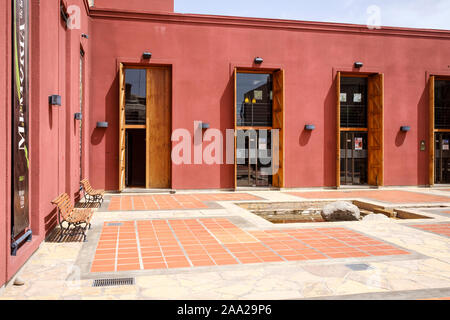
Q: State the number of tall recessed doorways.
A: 4